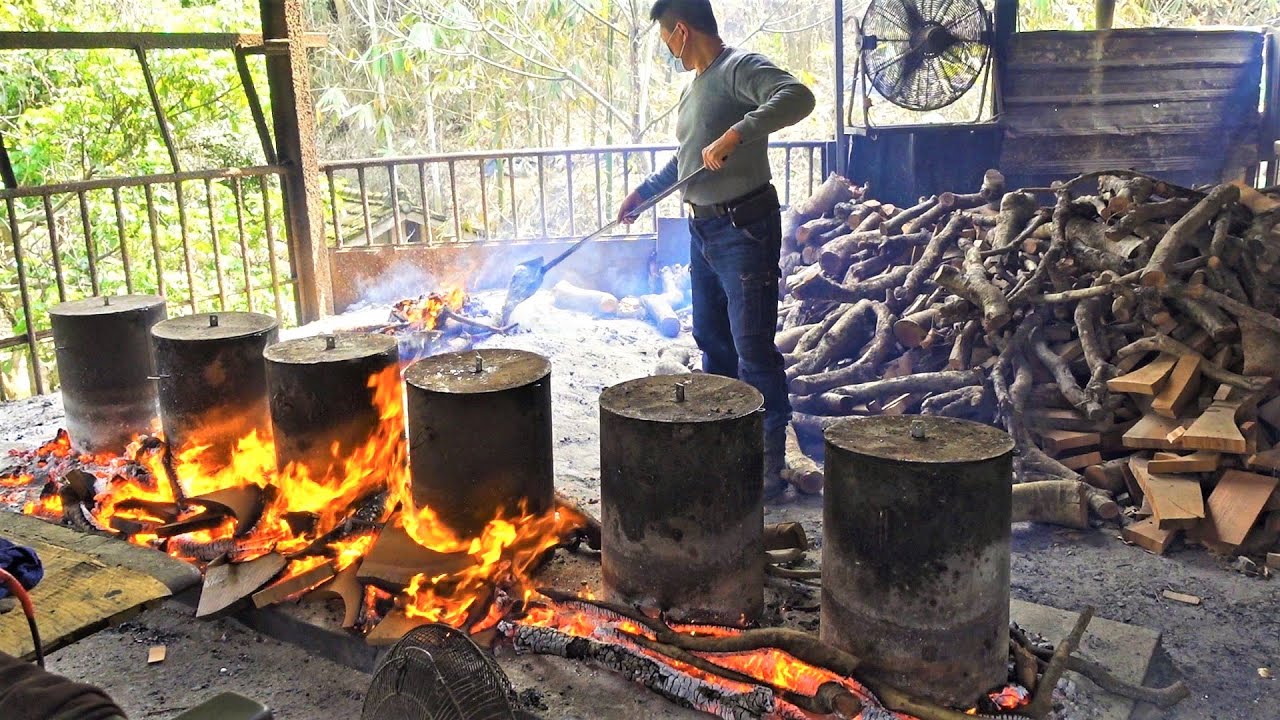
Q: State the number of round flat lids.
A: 6